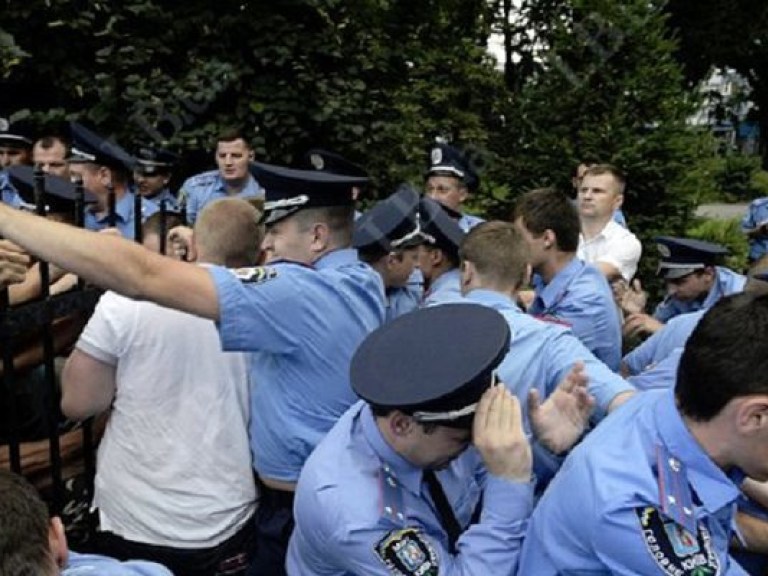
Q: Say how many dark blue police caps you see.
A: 11